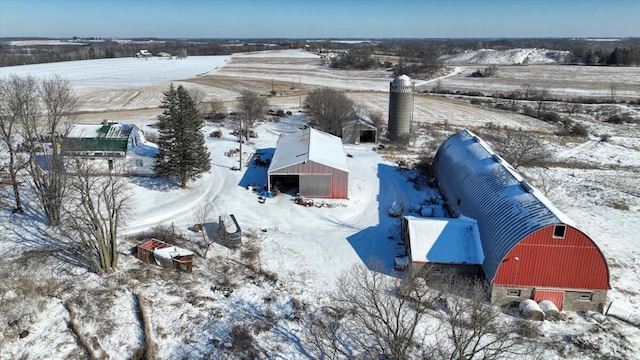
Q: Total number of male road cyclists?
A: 0